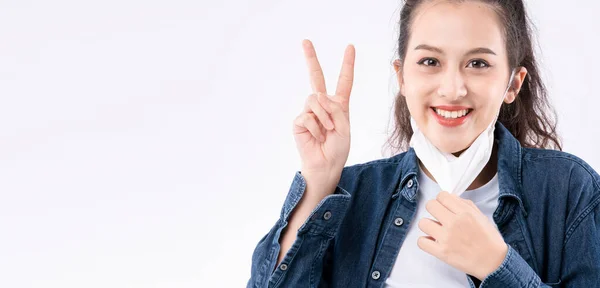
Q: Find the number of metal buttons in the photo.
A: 5